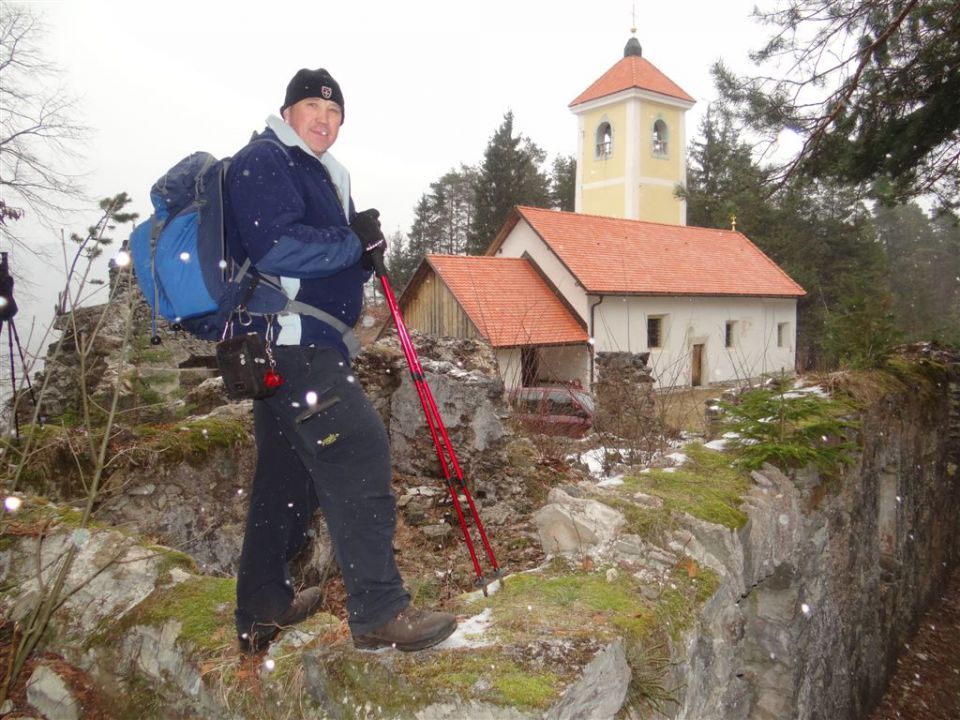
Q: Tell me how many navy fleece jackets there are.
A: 1